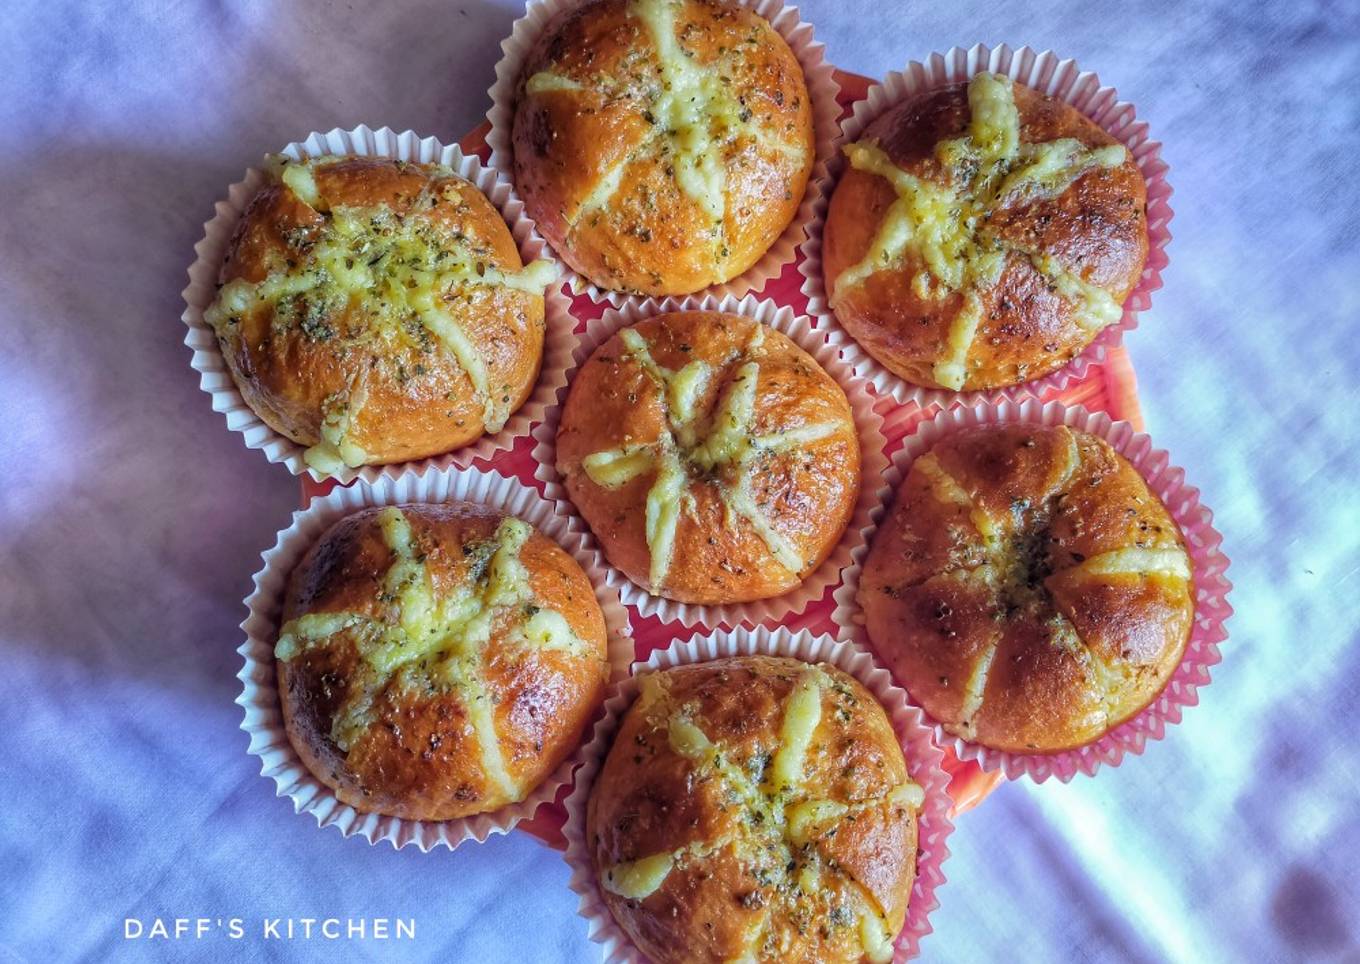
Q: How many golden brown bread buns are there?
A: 7